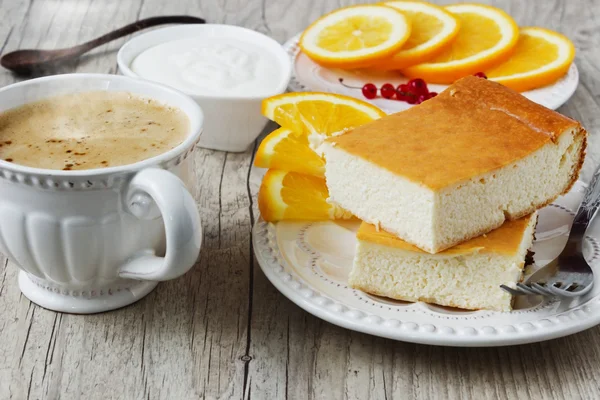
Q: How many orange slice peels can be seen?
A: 7